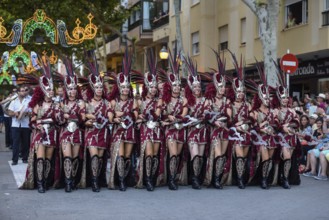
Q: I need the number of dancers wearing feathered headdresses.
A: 11